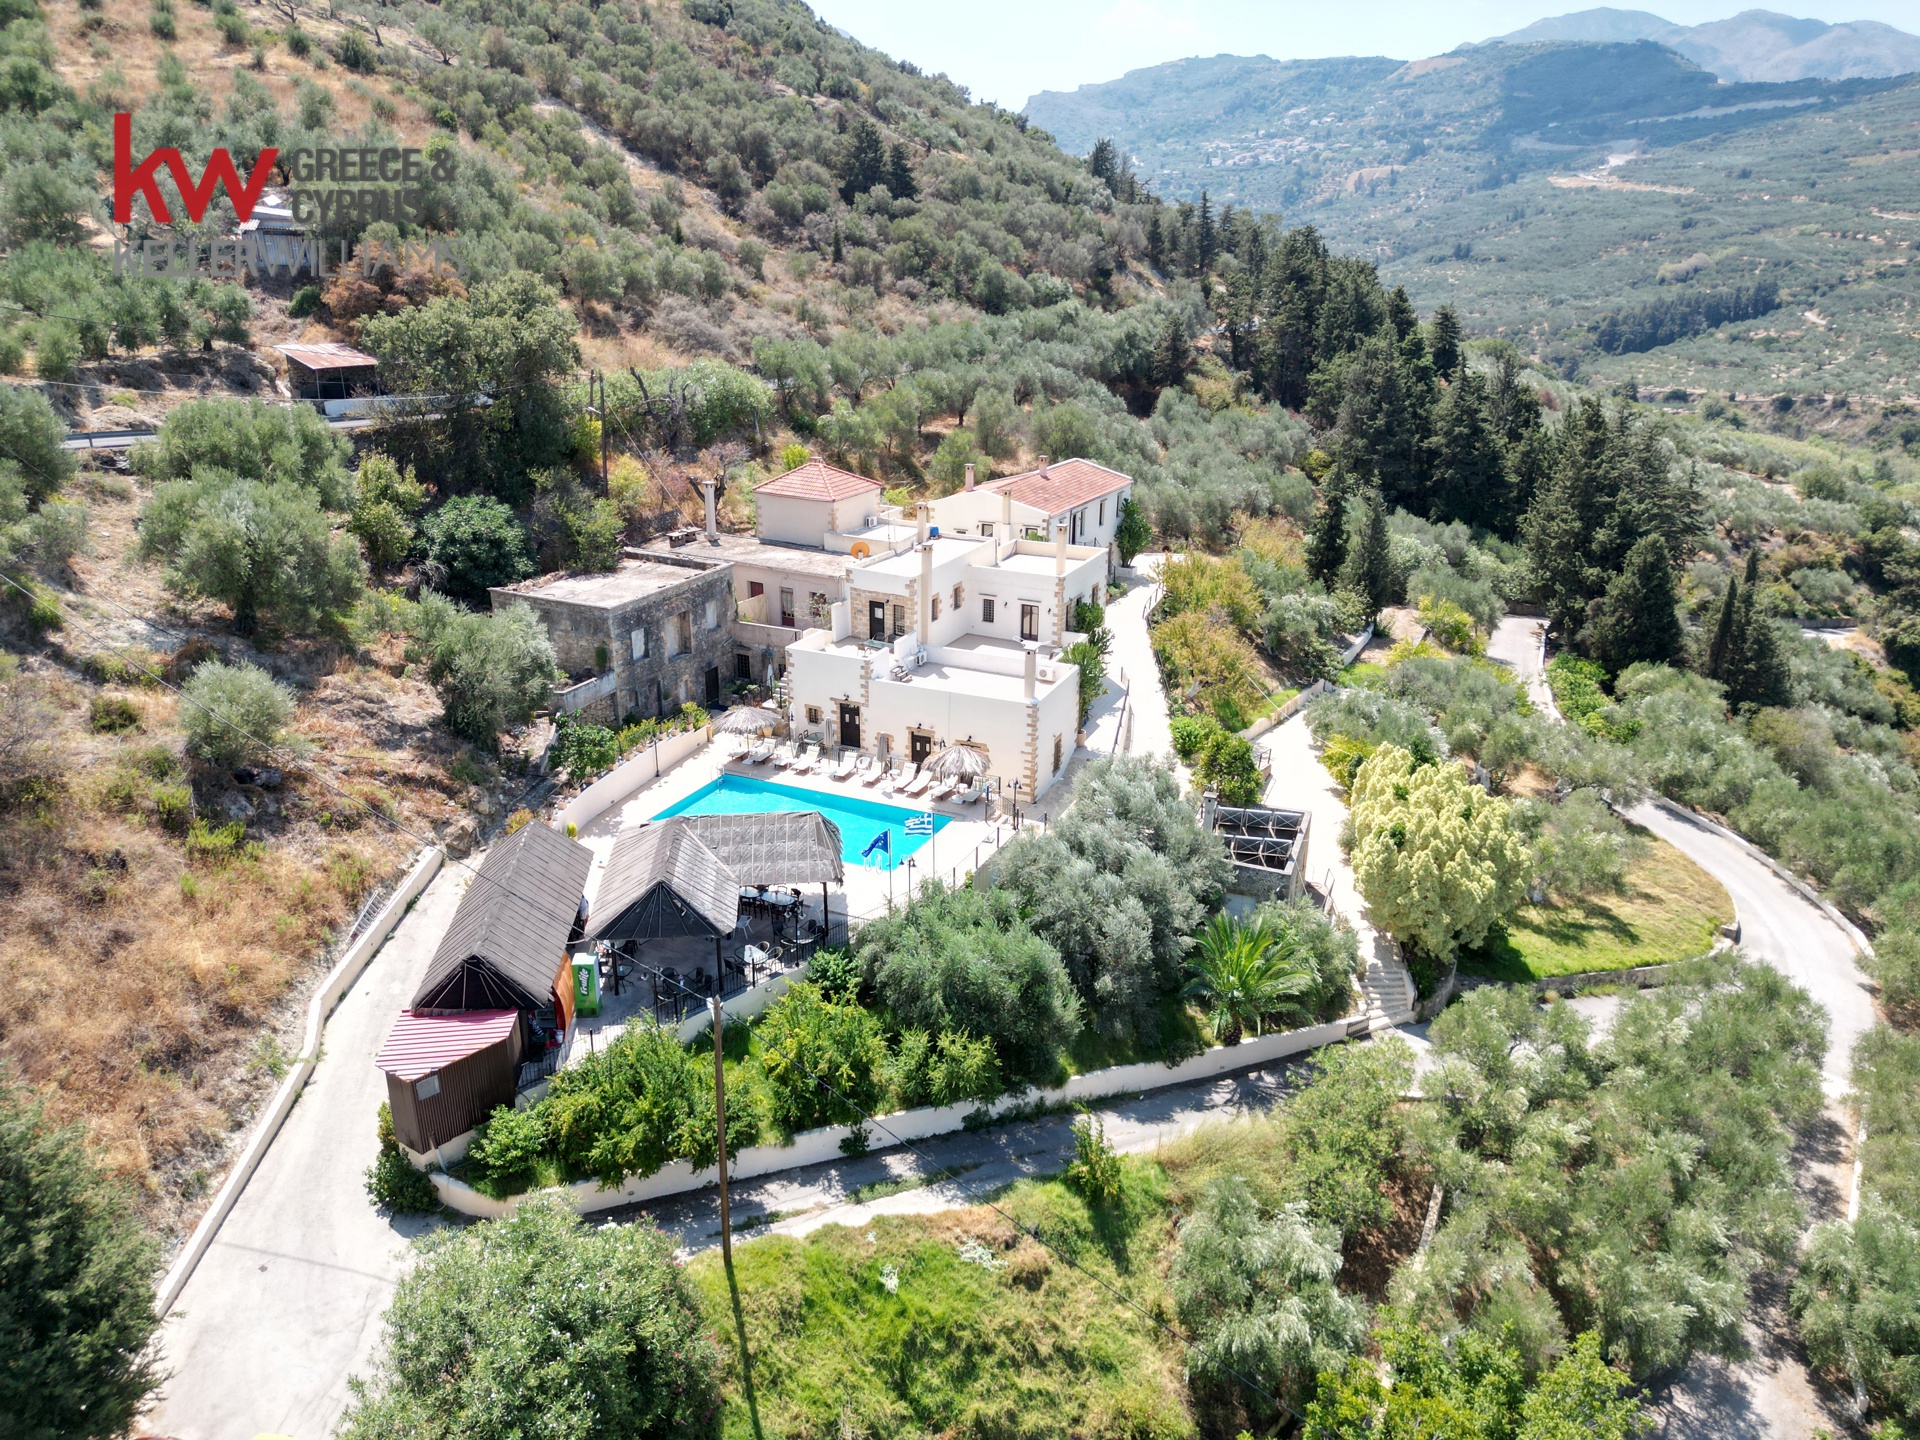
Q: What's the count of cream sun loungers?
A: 10